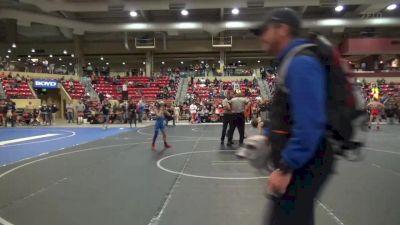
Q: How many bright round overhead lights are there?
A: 5